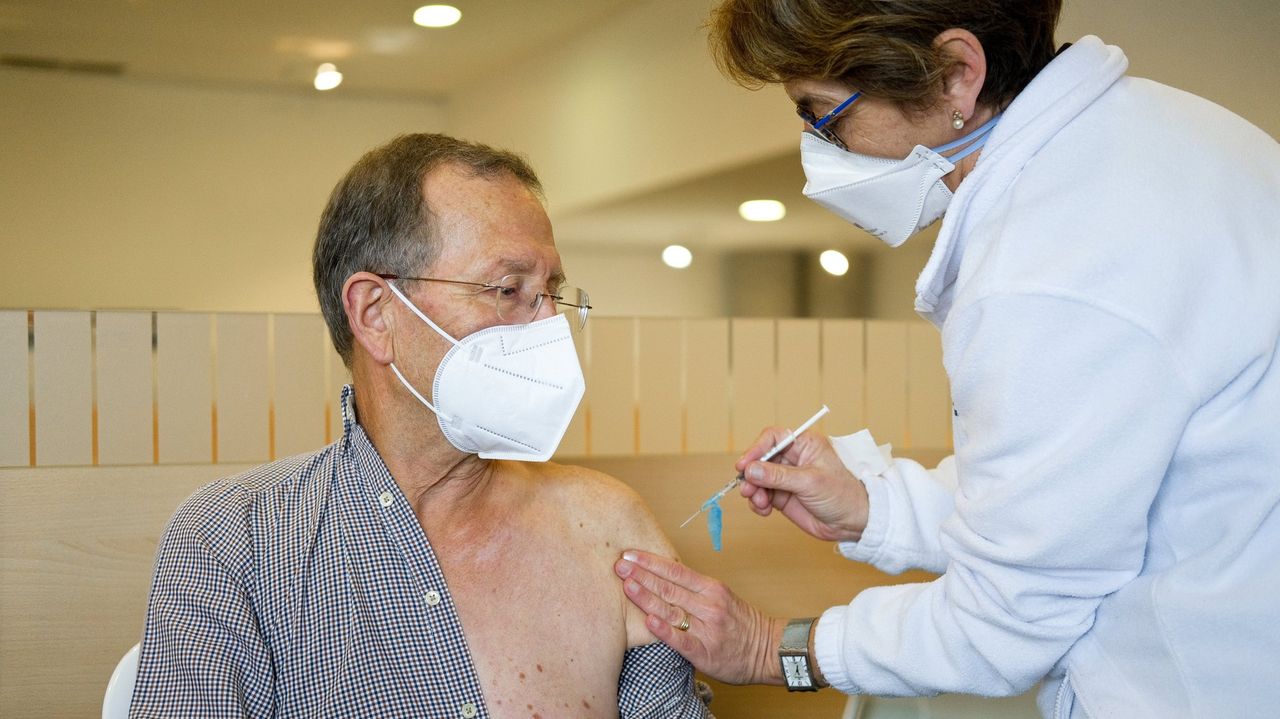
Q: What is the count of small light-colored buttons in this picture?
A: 3